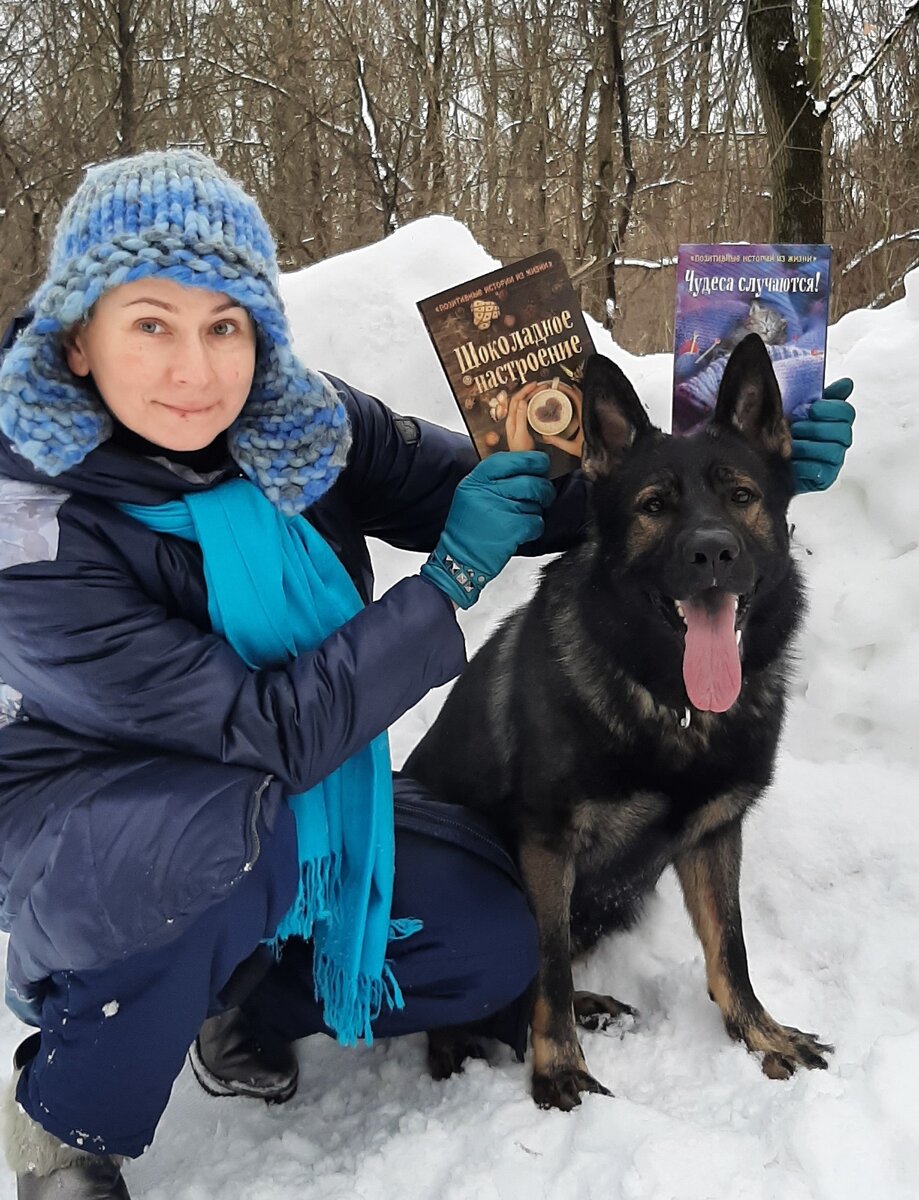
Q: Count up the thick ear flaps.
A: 2